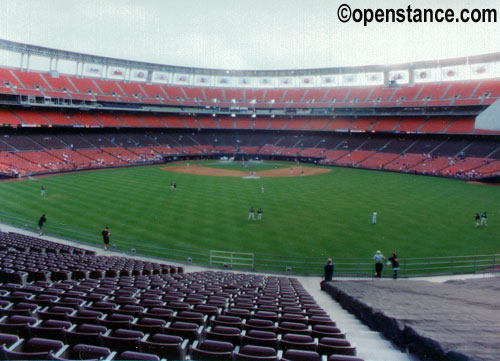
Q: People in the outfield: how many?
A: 9